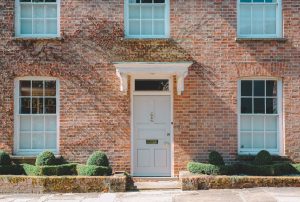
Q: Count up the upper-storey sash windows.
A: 3